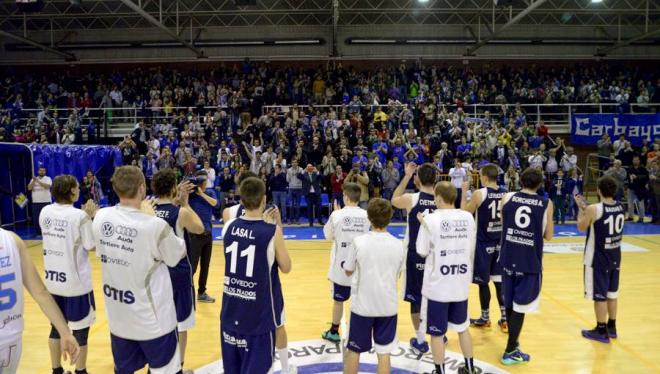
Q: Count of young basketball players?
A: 13